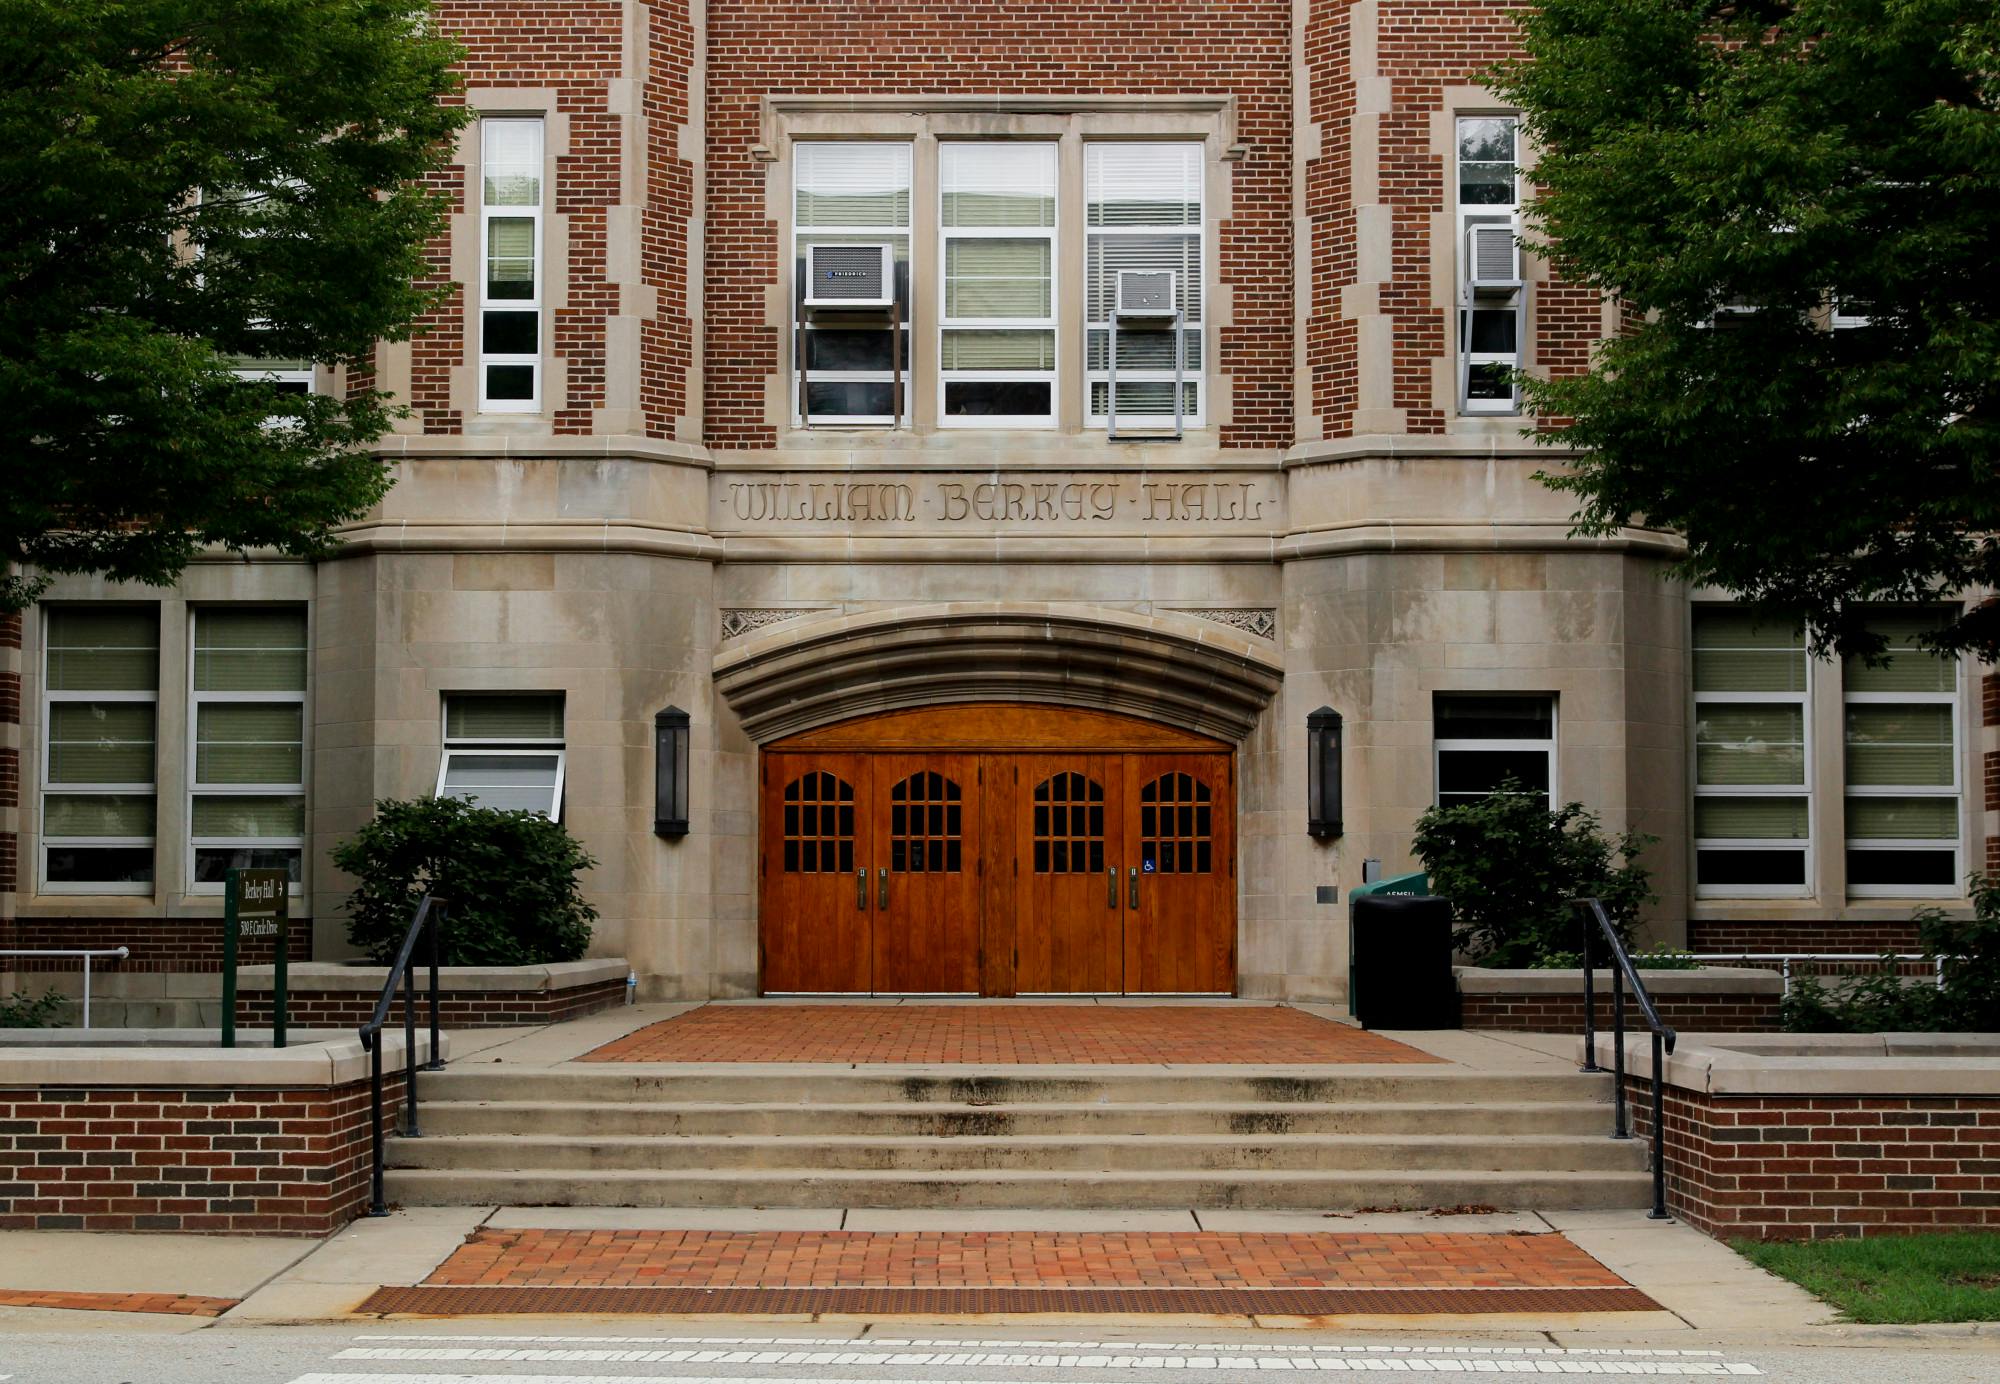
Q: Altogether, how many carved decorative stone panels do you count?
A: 2